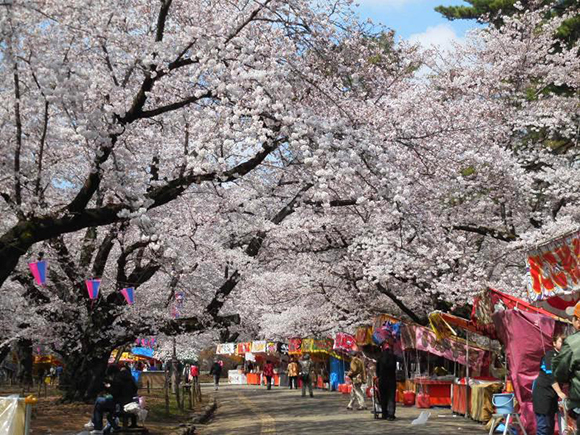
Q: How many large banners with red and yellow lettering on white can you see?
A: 1